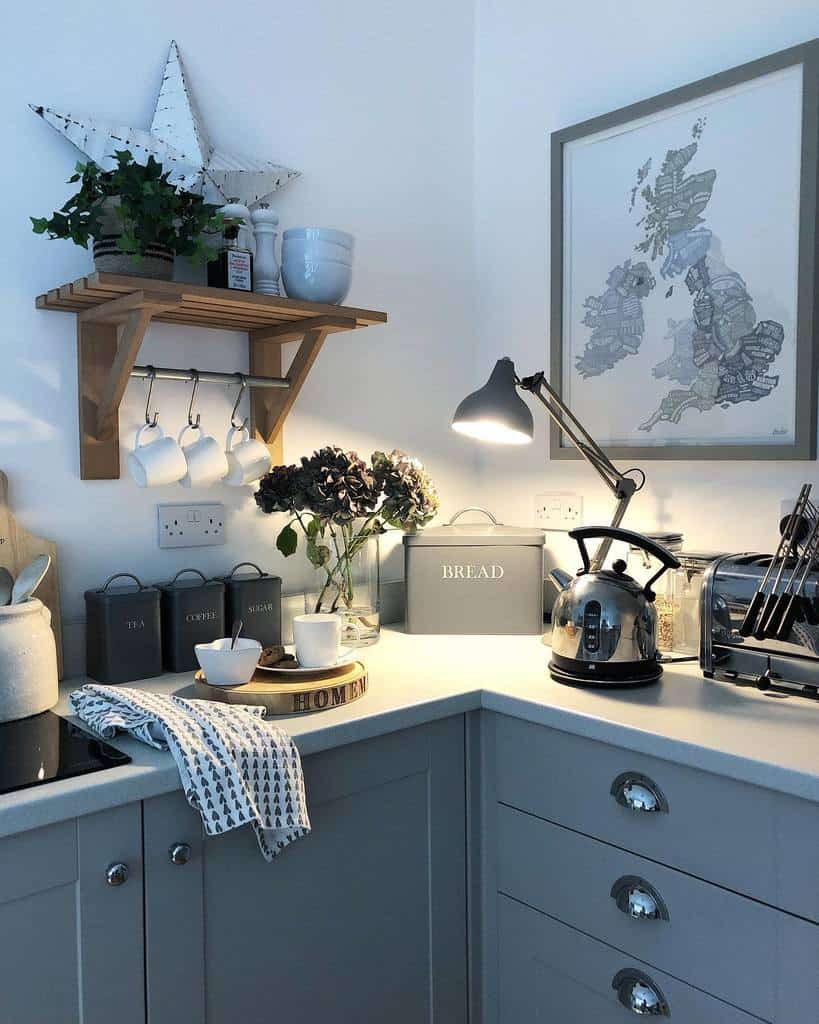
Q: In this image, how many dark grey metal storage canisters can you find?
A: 3